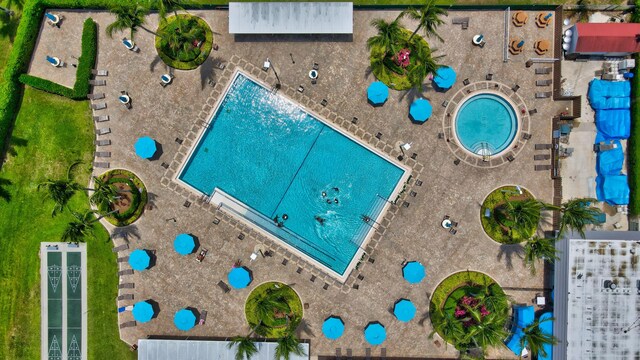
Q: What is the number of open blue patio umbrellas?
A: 13